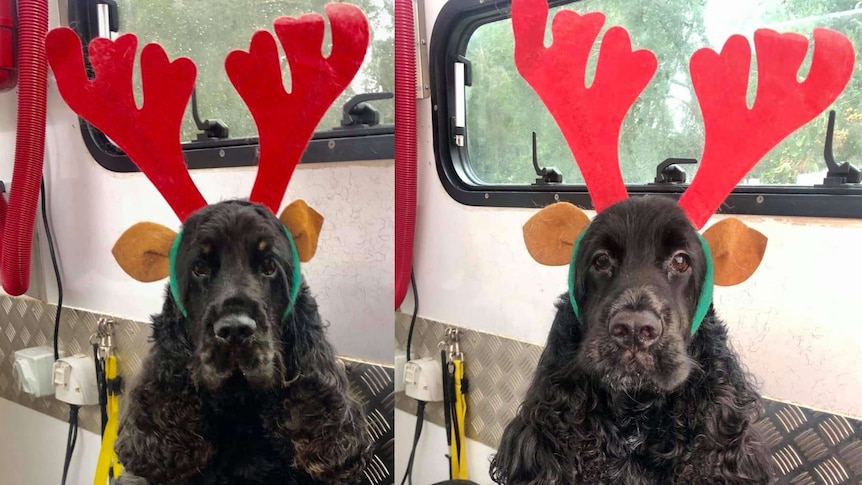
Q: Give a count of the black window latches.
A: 5